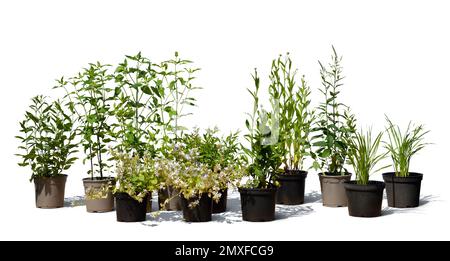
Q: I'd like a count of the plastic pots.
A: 12